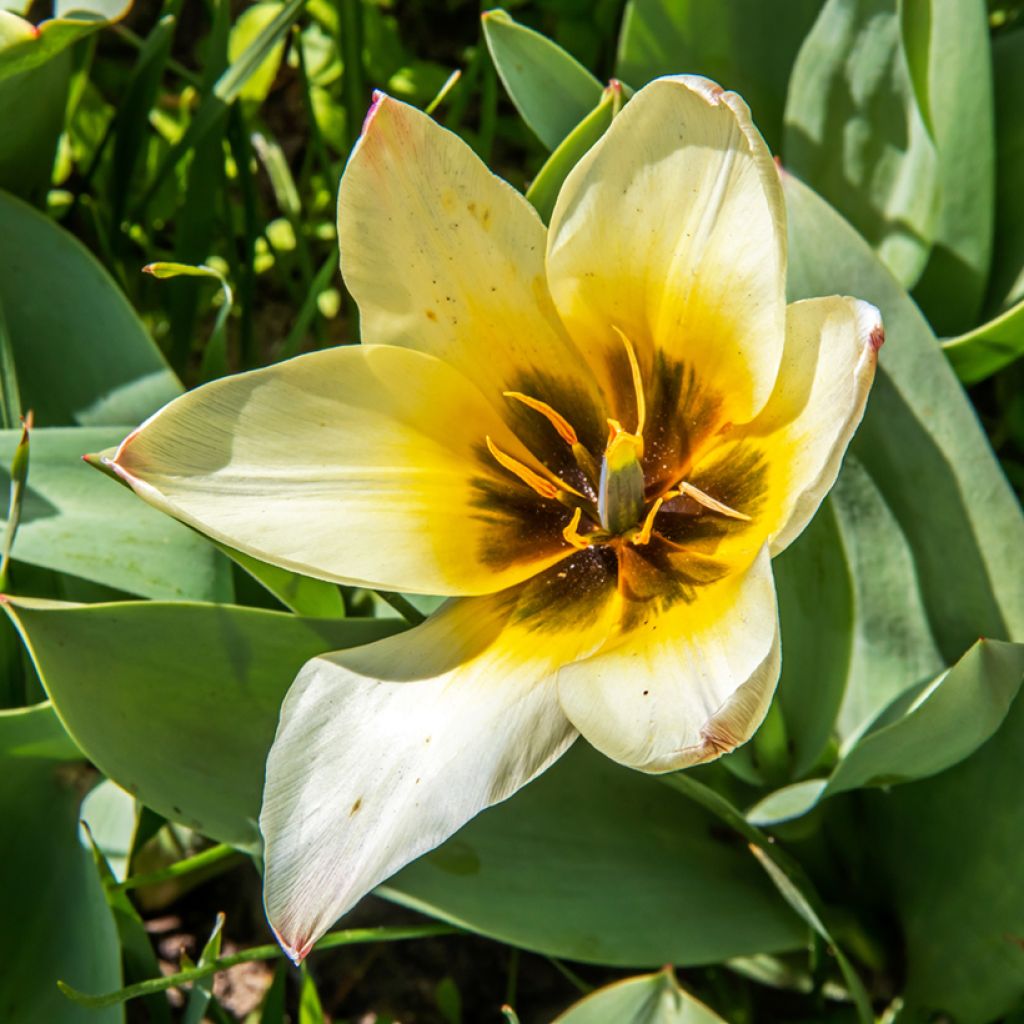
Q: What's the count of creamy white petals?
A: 6